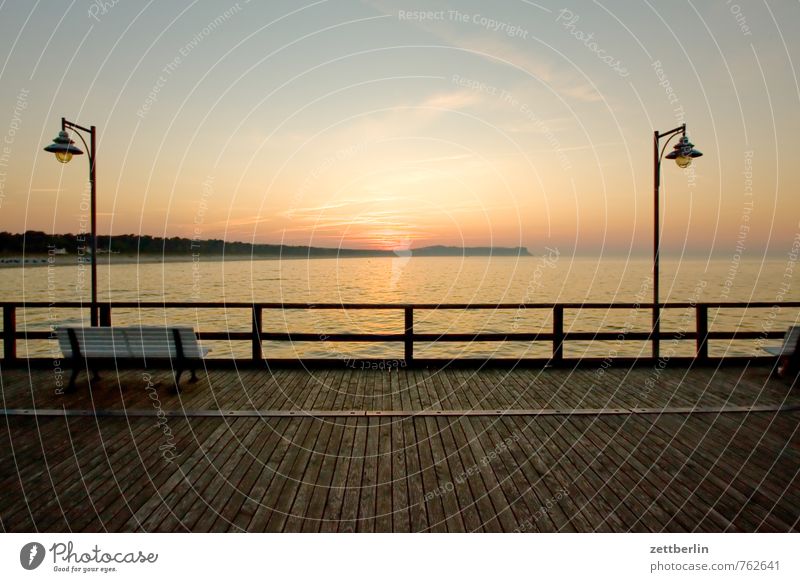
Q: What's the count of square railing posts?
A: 6